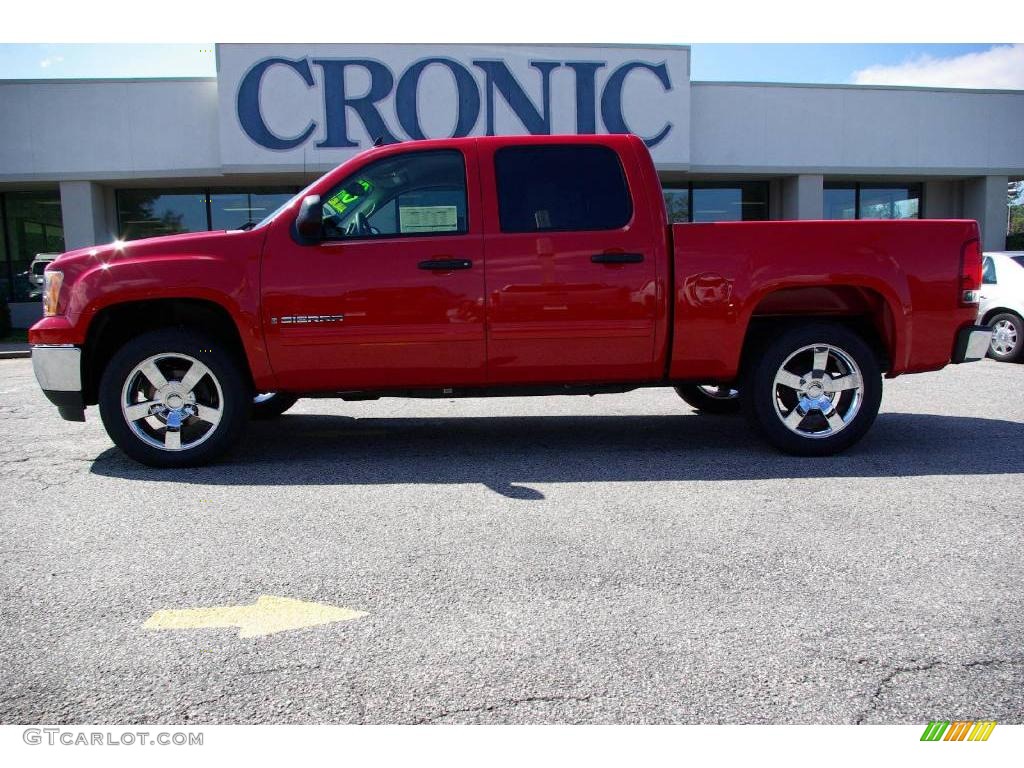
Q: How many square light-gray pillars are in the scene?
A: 3